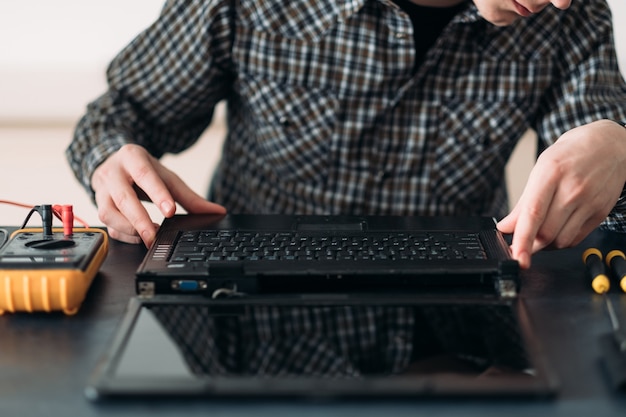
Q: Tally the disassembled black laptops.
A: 1